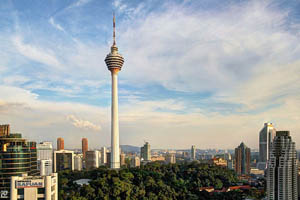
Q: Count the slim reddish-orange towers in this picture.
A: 2